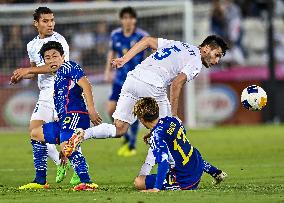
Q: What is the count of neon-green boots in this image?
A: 2